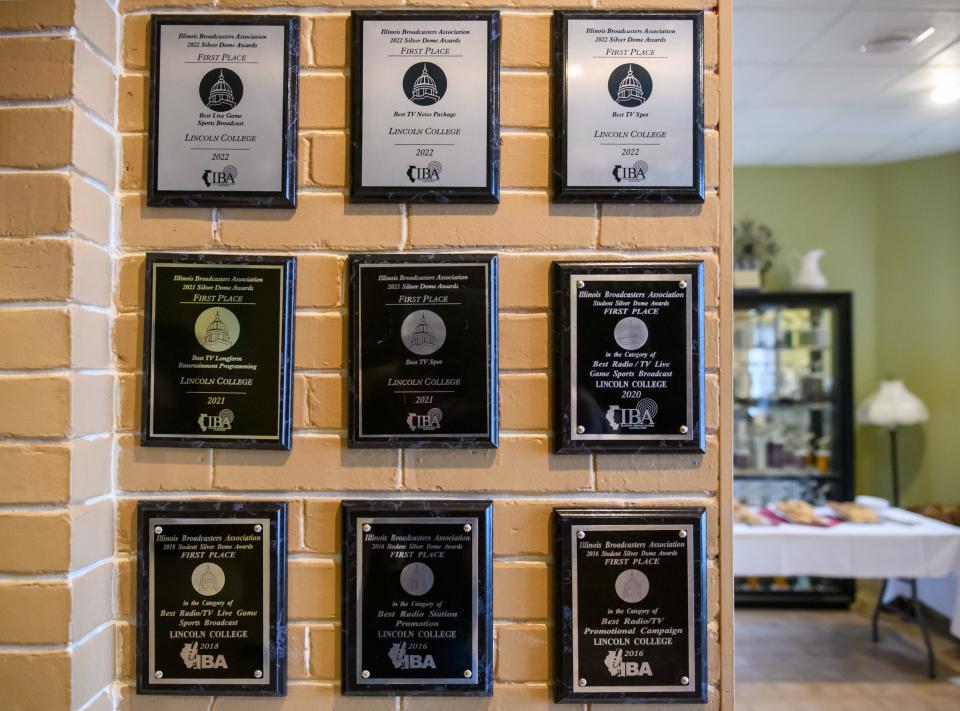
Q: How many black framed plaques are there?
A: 9